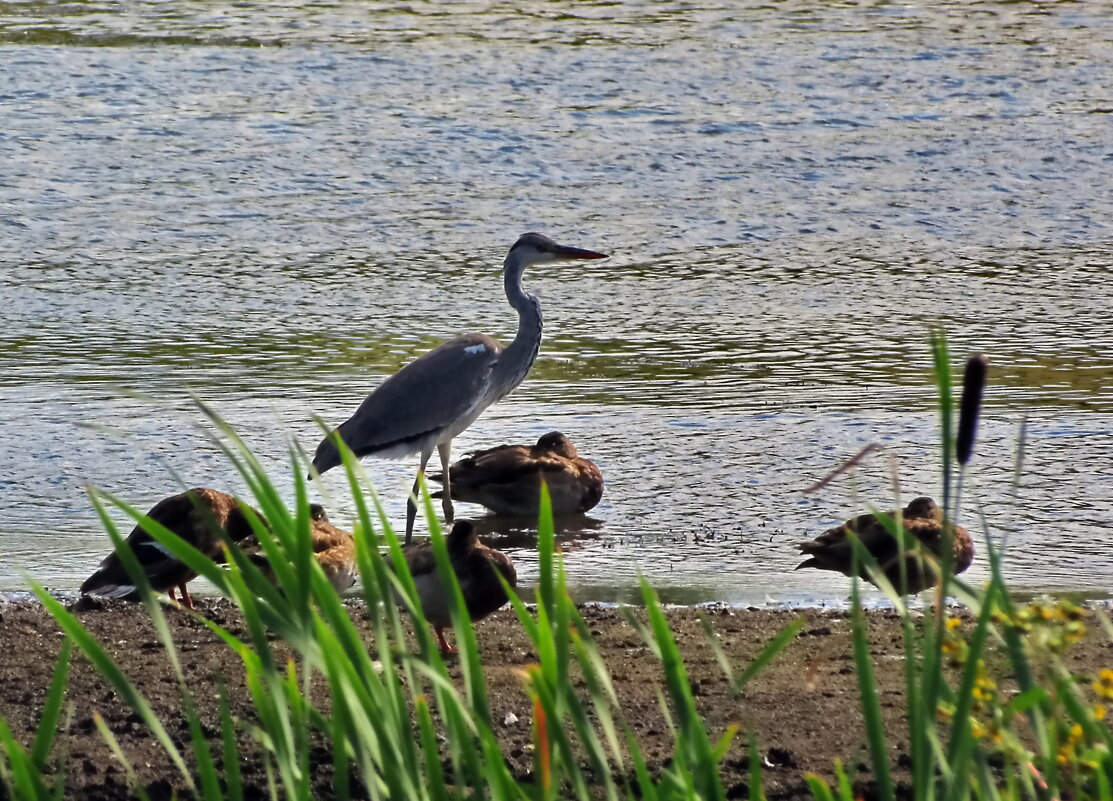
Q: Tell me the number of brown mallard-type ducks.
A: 5